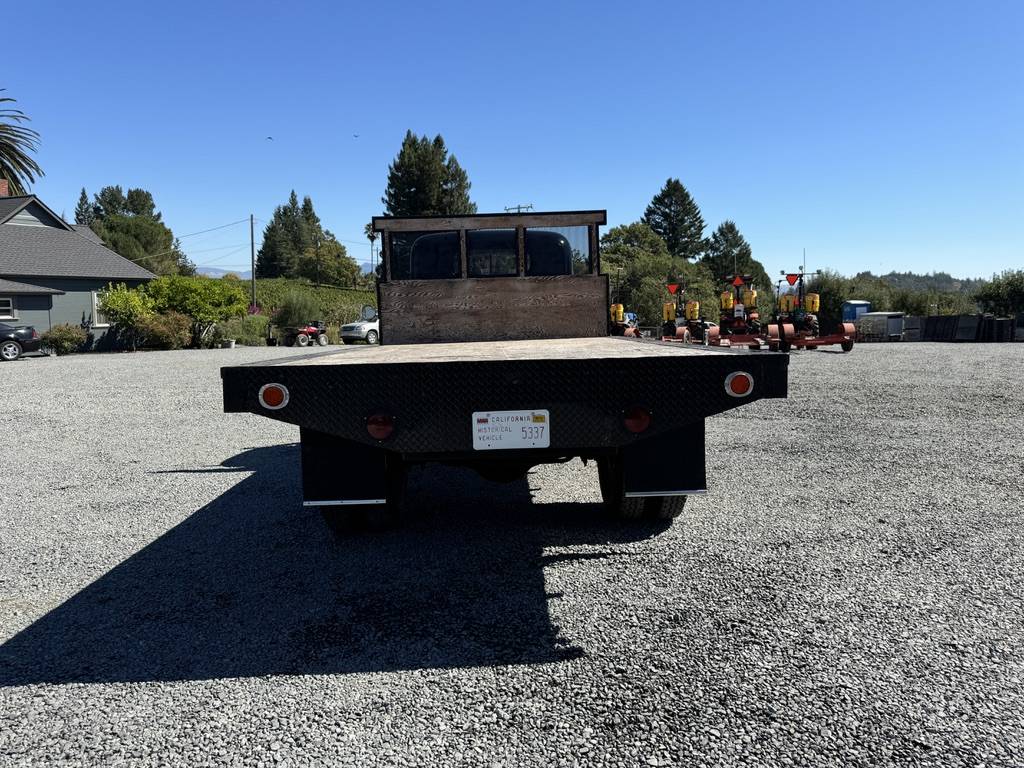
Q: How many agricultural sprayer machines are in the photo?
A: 4